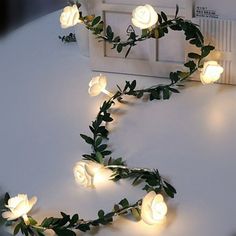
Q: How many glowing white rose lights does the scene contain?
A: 7